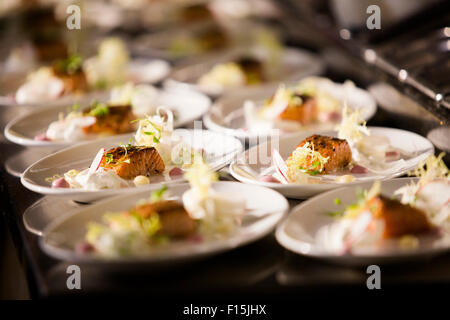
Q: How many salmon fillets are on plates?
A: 8